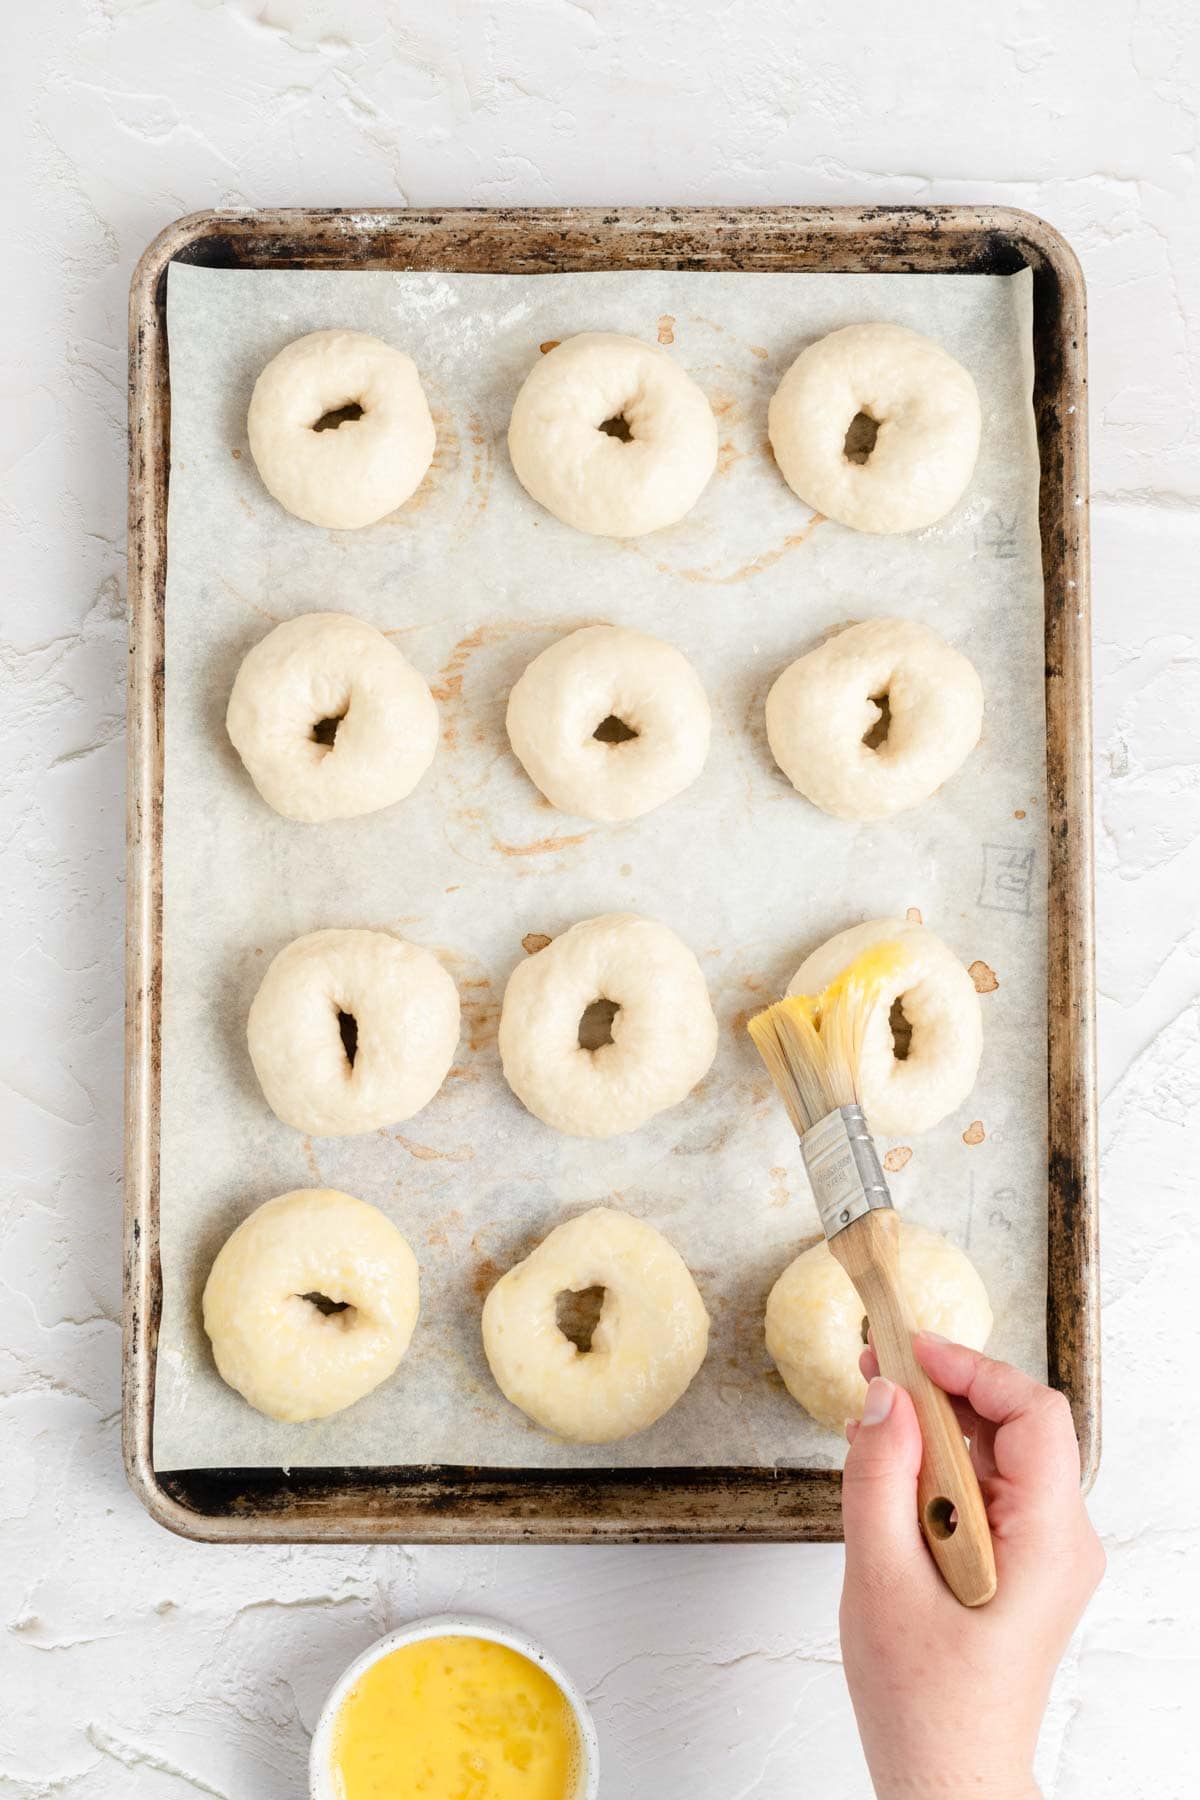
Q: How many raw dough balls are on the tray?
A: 12